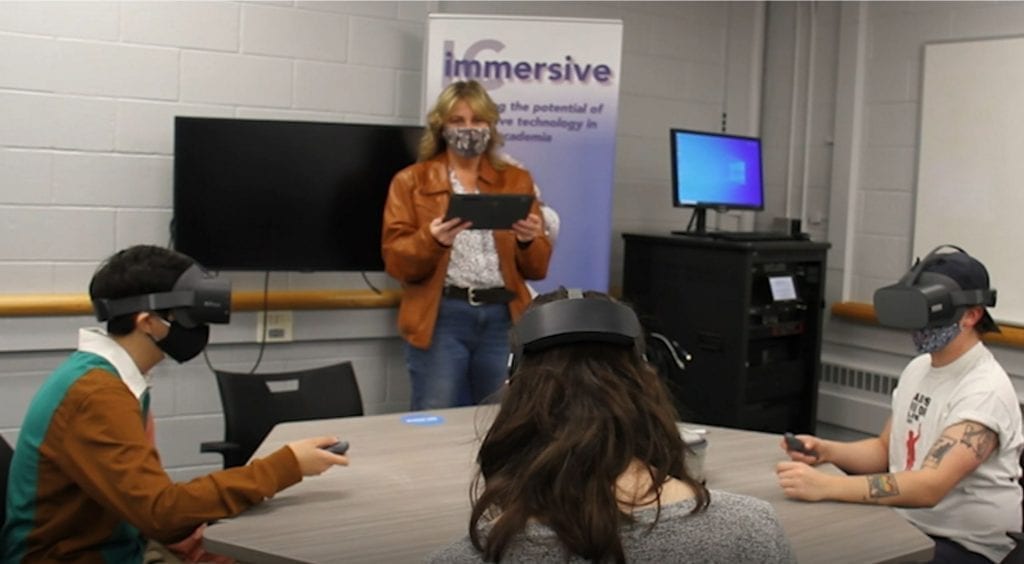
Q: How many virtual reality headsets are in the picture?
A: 3